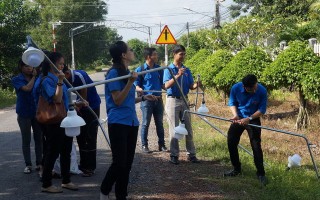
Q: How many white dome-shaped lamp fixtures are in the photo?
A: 5